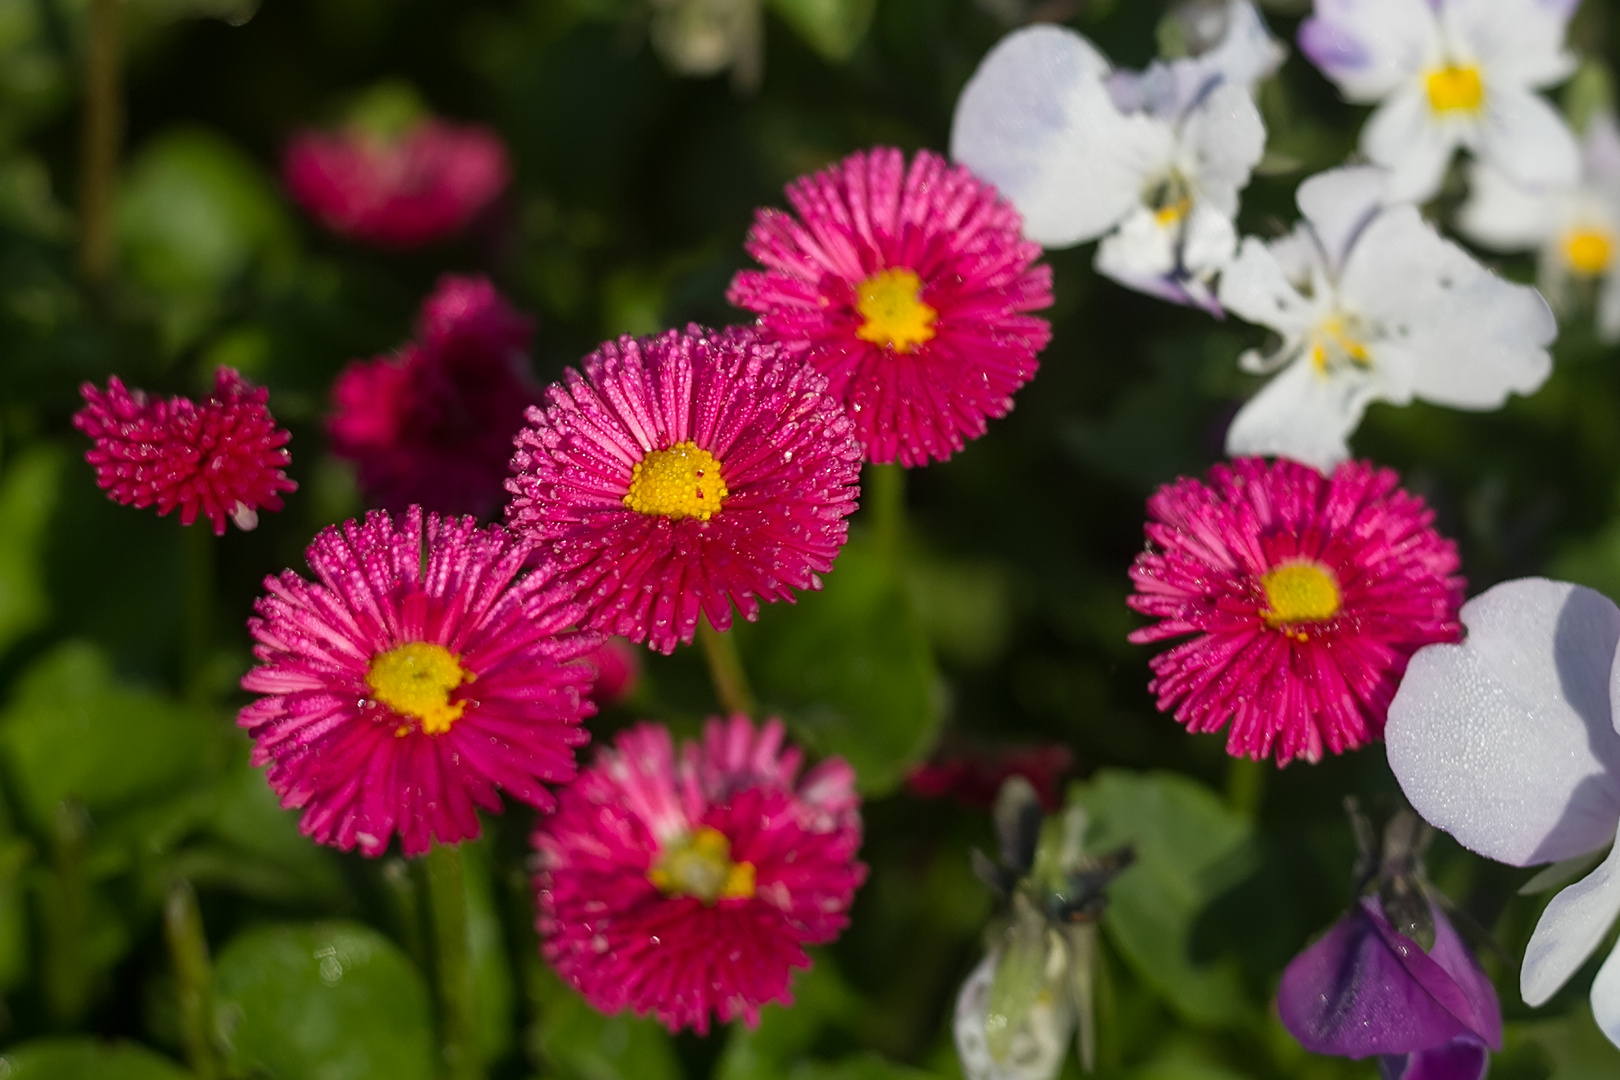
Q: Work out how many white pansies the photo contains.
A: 5